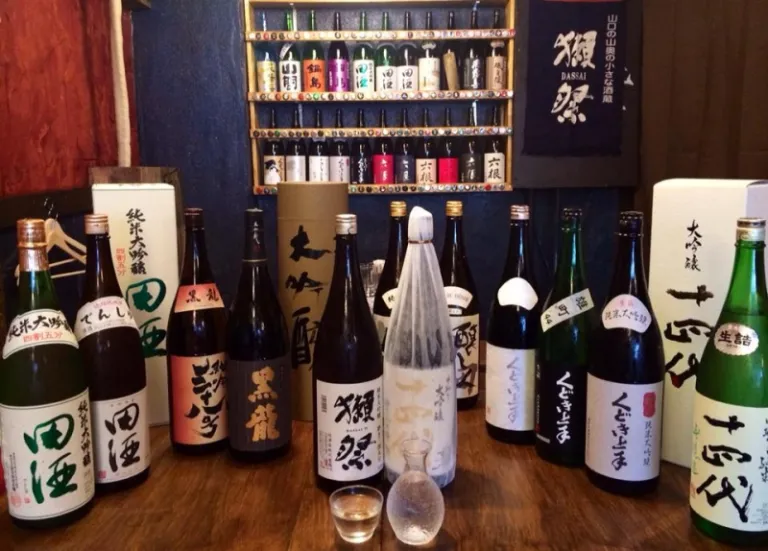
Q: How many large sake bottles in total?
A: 12